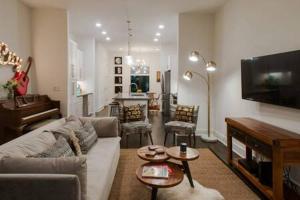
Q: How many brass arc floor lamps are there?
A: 1